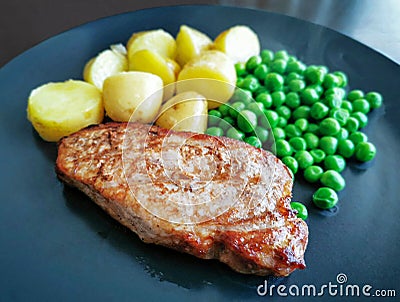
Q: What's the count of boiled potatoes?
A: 9